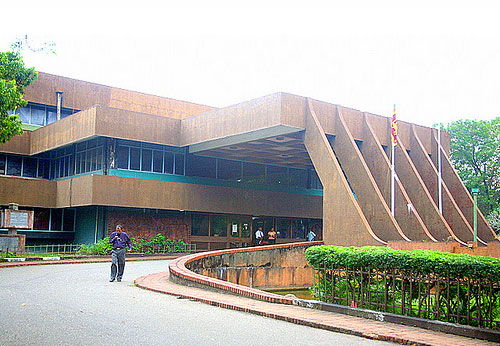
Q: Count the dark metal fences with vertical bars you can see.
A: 1